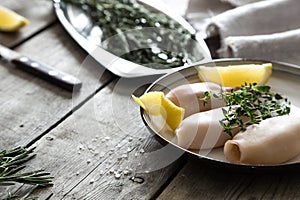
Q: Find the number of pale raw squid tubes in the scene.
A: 3